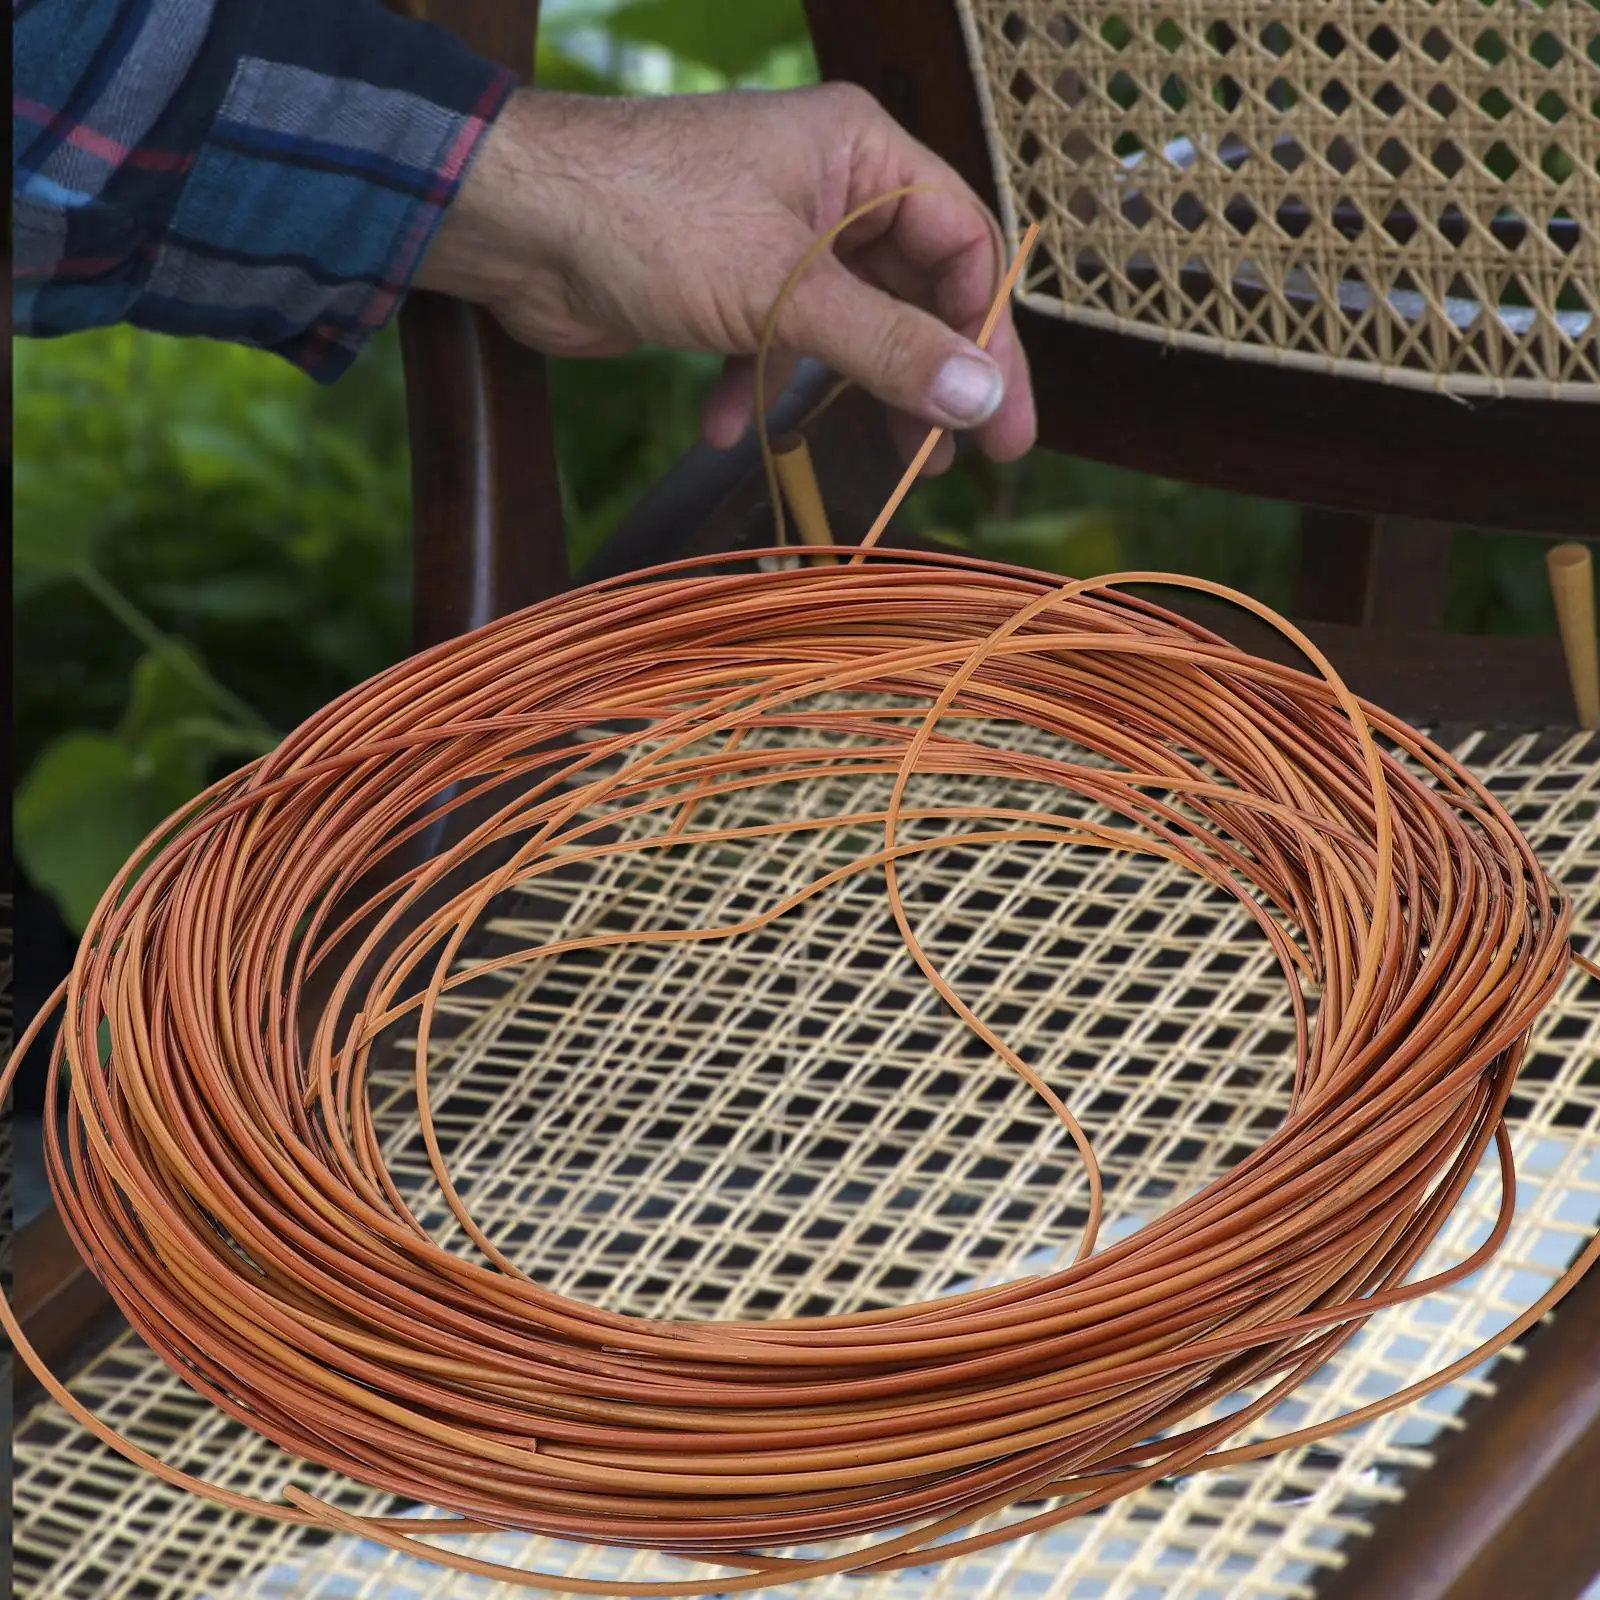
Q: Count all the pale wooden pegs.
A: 2